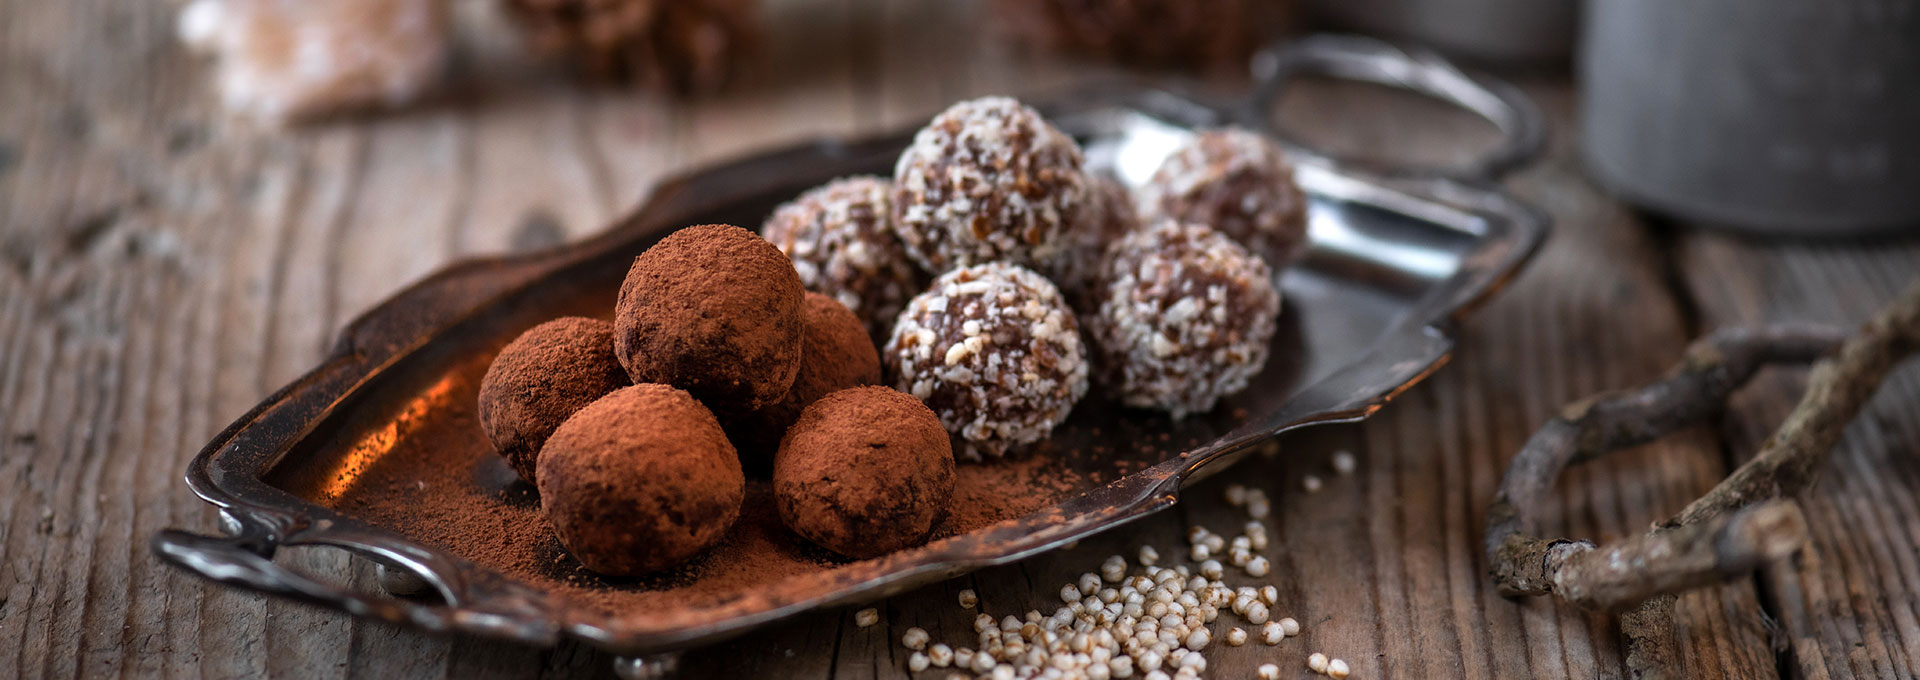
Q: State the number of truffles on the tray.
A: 11